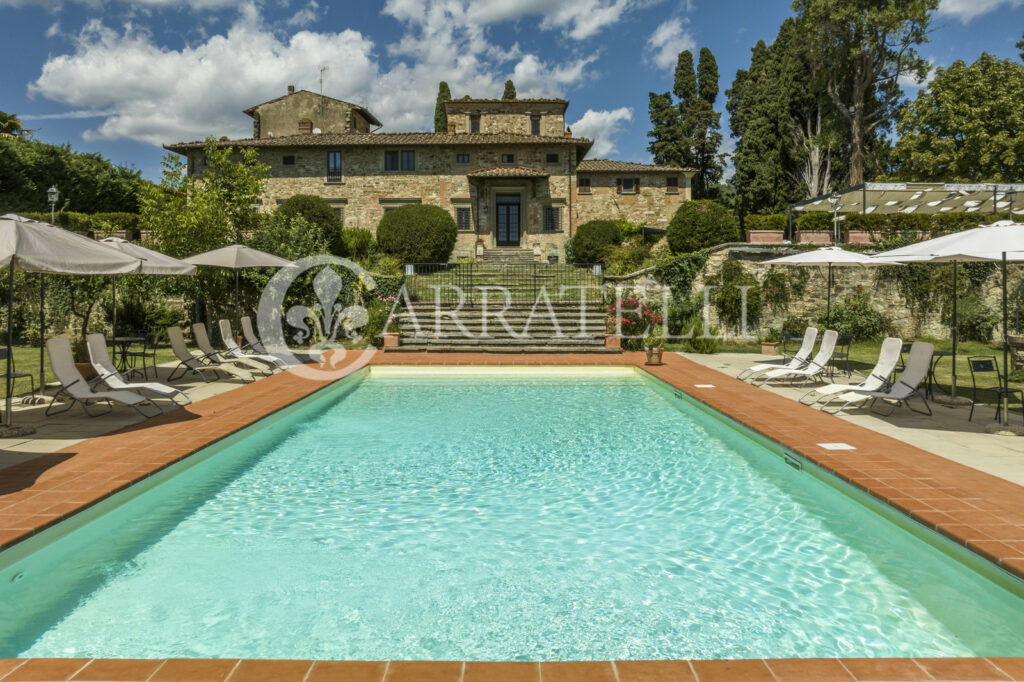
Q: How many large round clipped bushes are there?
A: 4